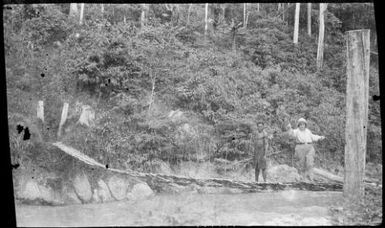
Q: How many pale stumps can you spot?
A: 3